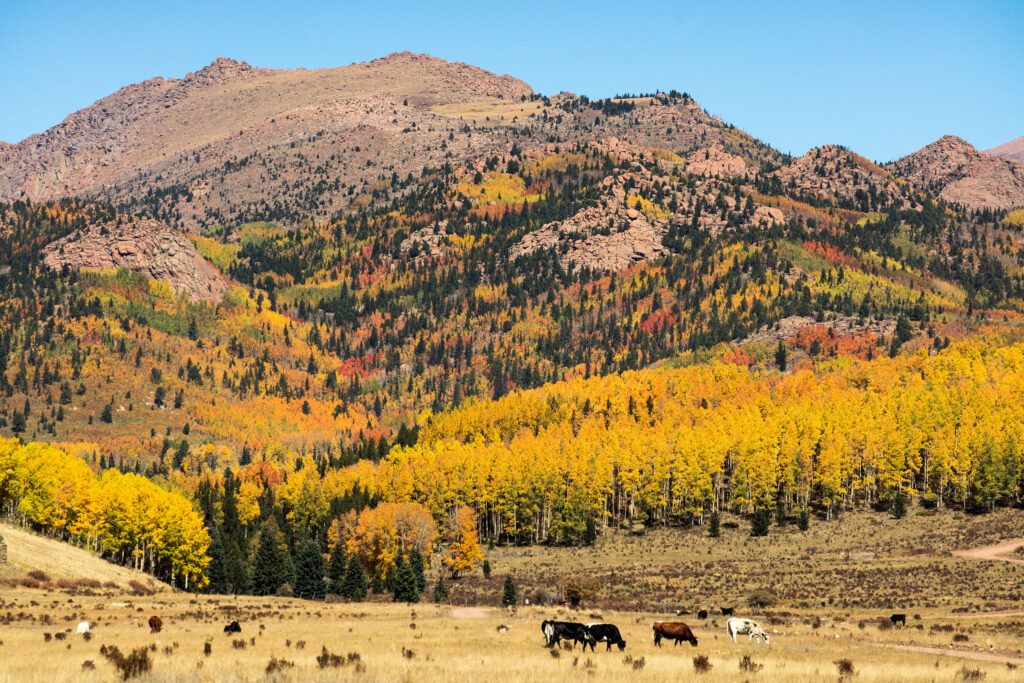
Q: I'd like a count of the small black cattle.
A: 4